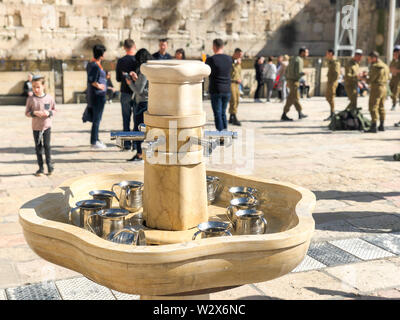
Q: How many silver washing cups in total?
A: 10